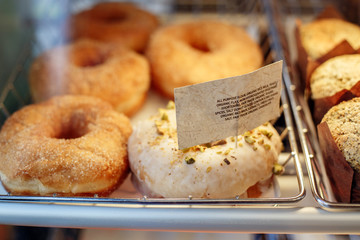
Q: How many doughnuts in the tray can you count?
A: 5